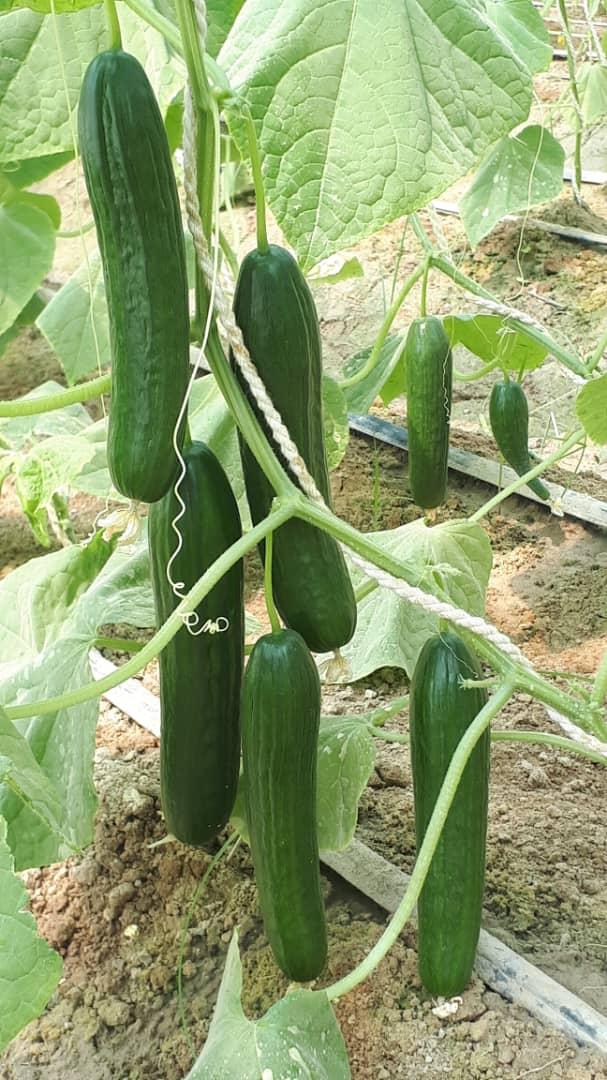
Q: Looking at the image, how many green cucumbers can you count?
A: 7